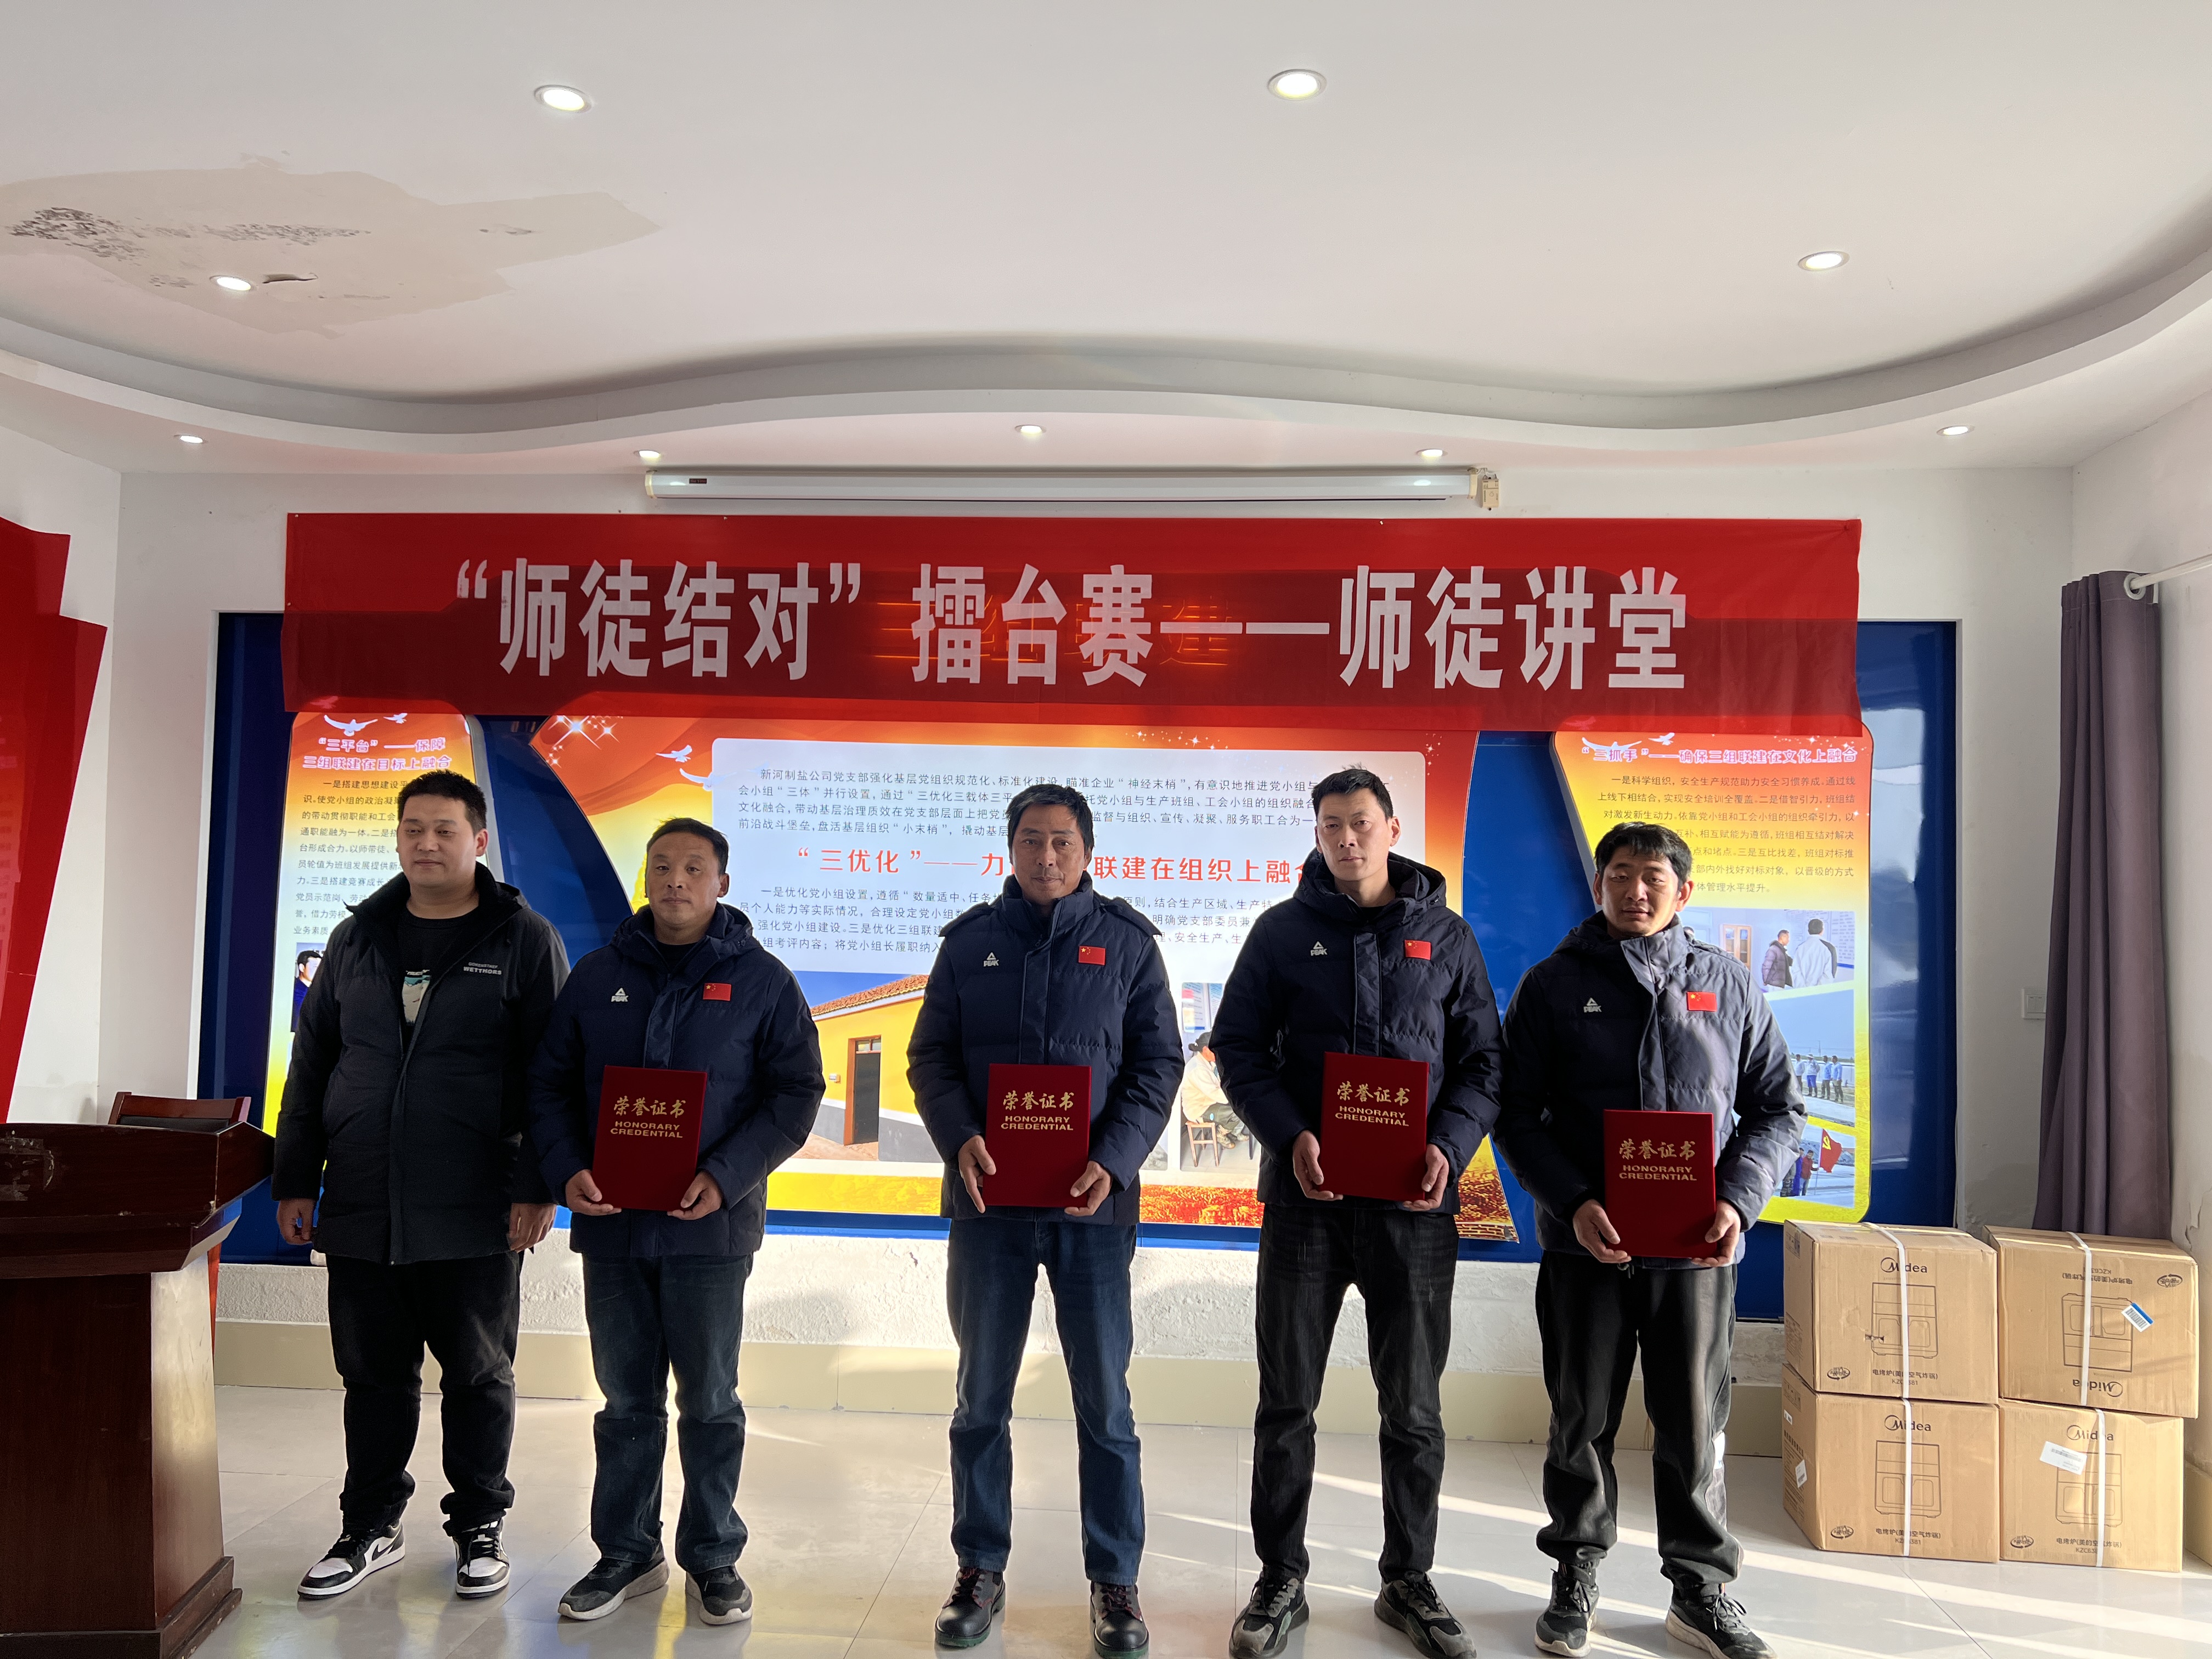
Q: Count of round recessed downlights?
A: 9